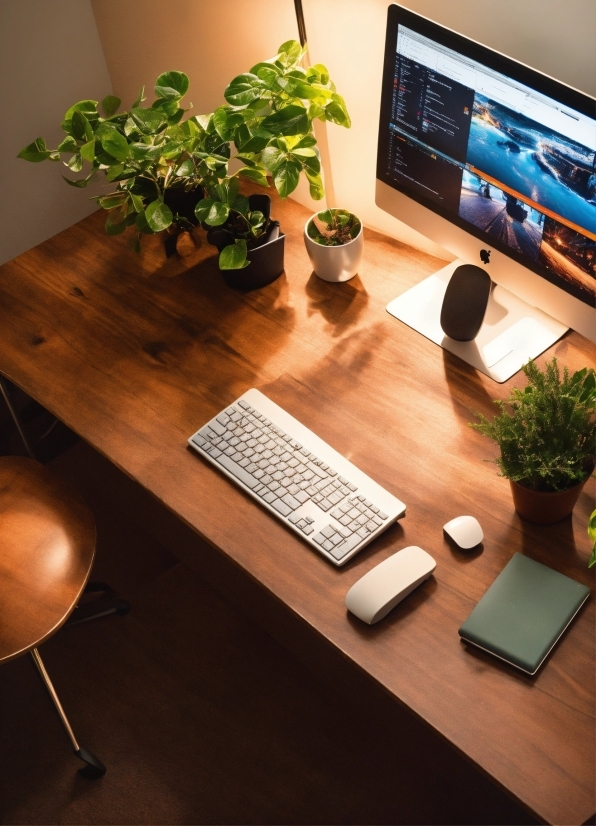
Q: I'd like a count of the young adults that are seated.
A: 0